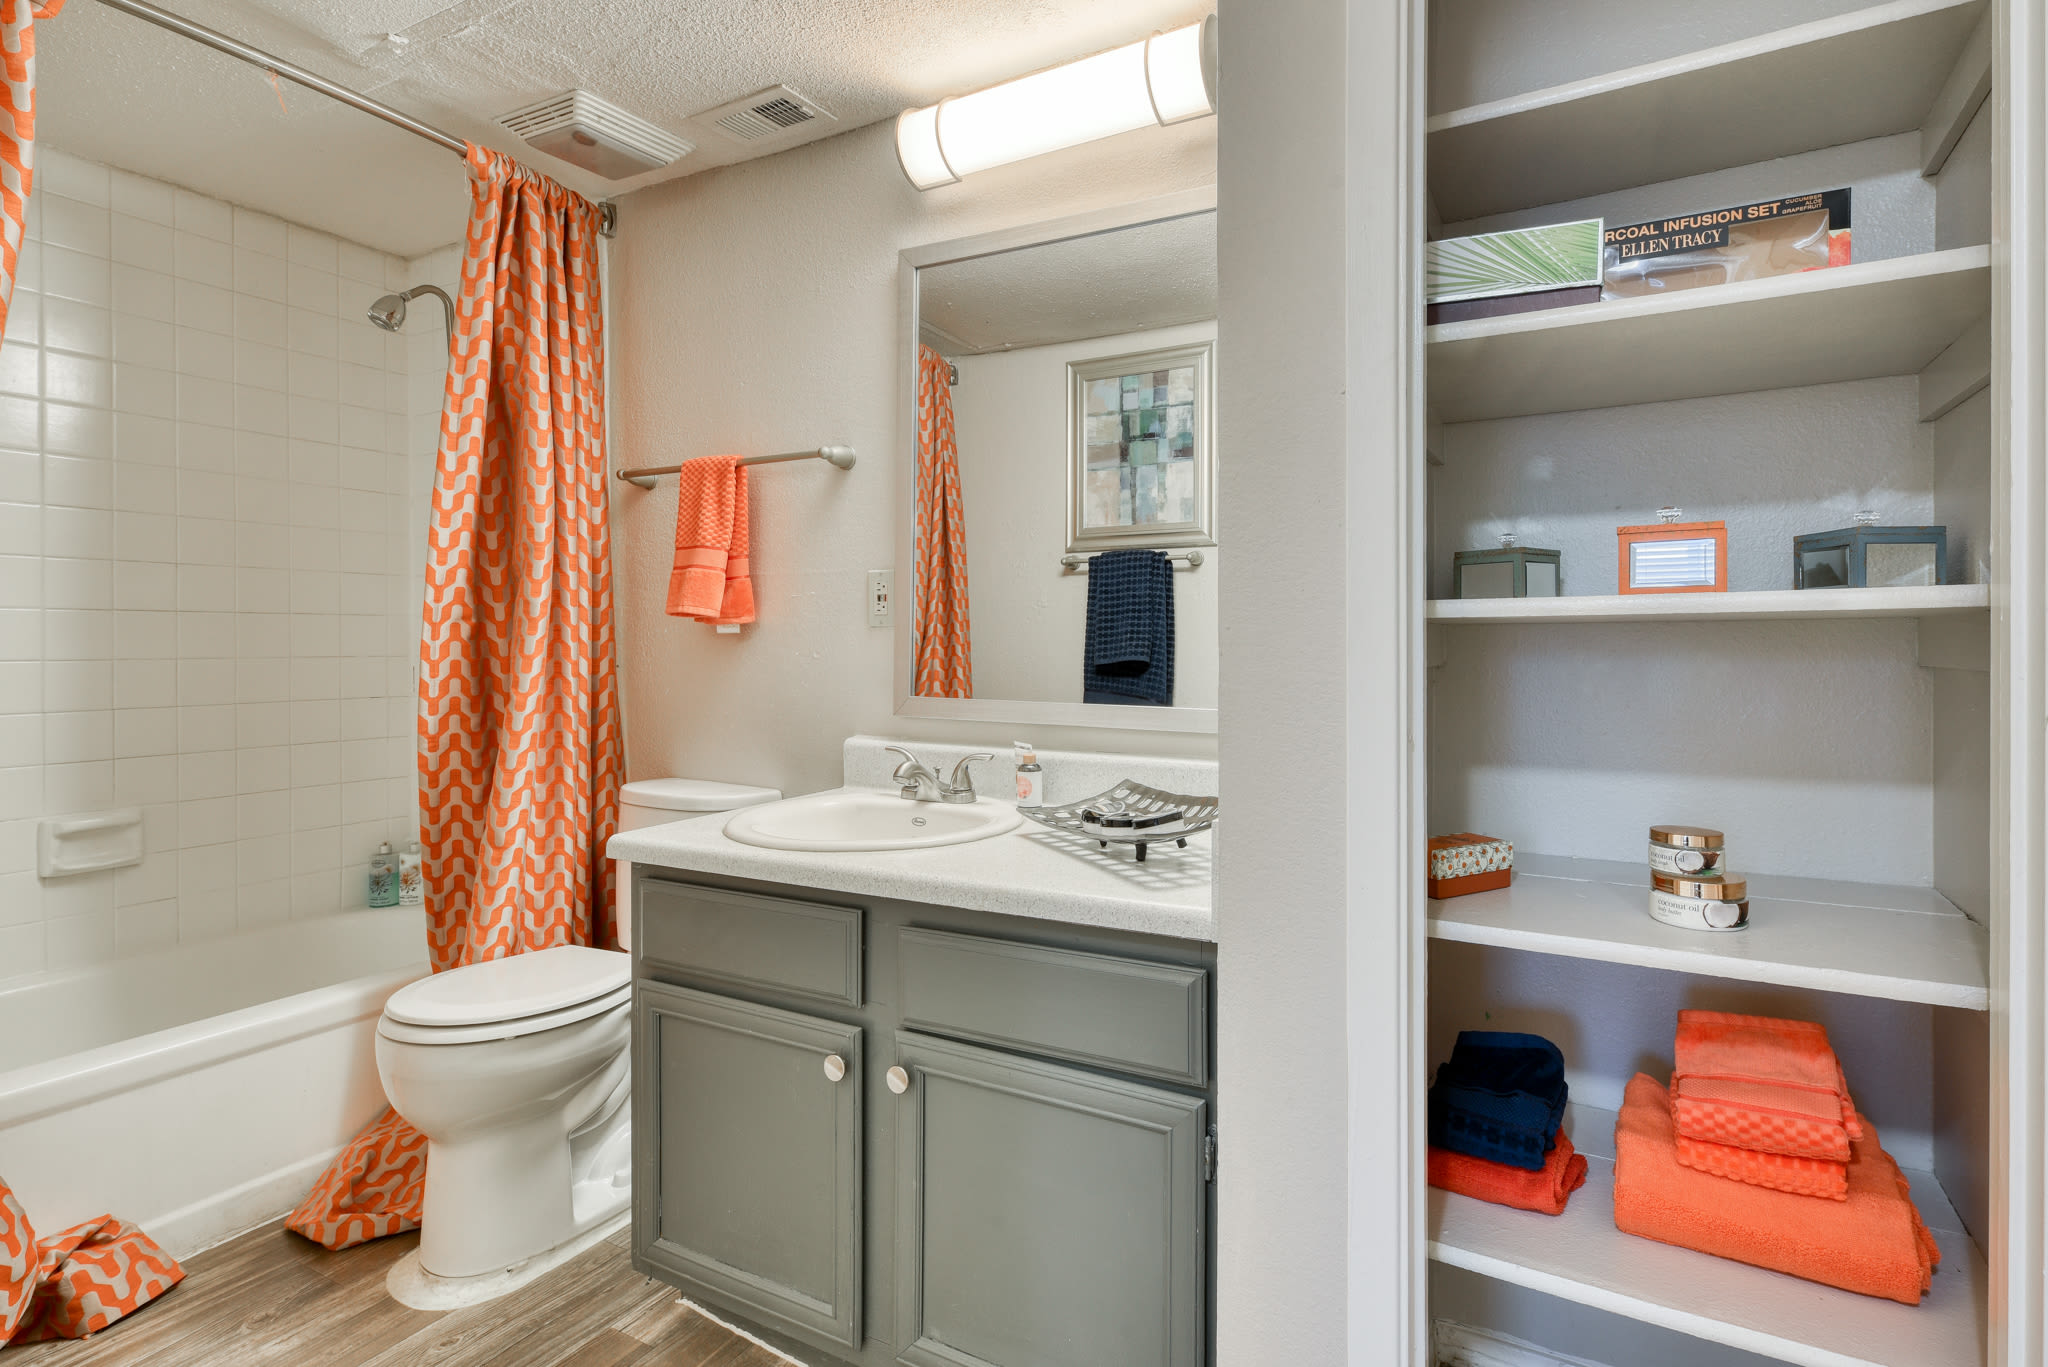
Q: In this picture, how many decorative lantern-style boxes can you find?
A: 3